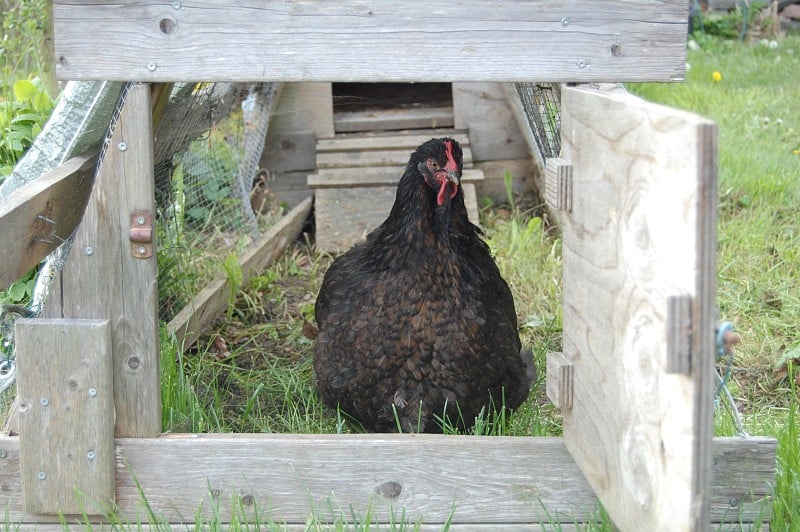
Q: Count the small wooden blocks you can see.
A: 3